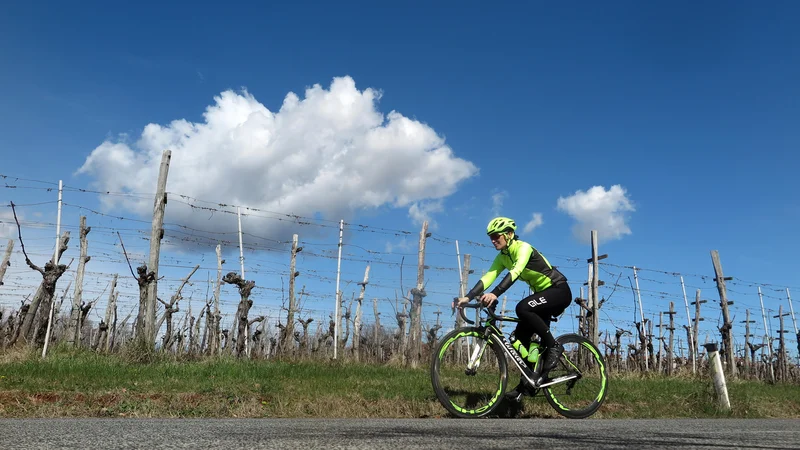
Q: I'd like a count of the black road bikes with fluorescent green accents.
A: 1